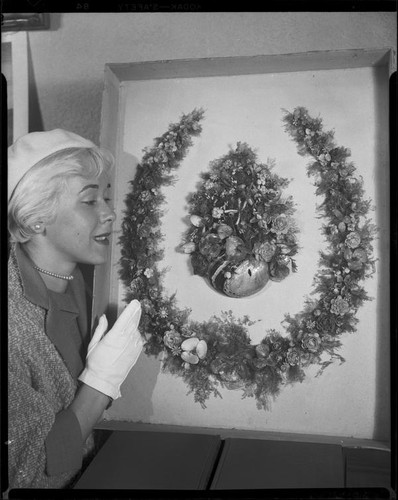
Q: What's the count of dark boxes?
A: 2